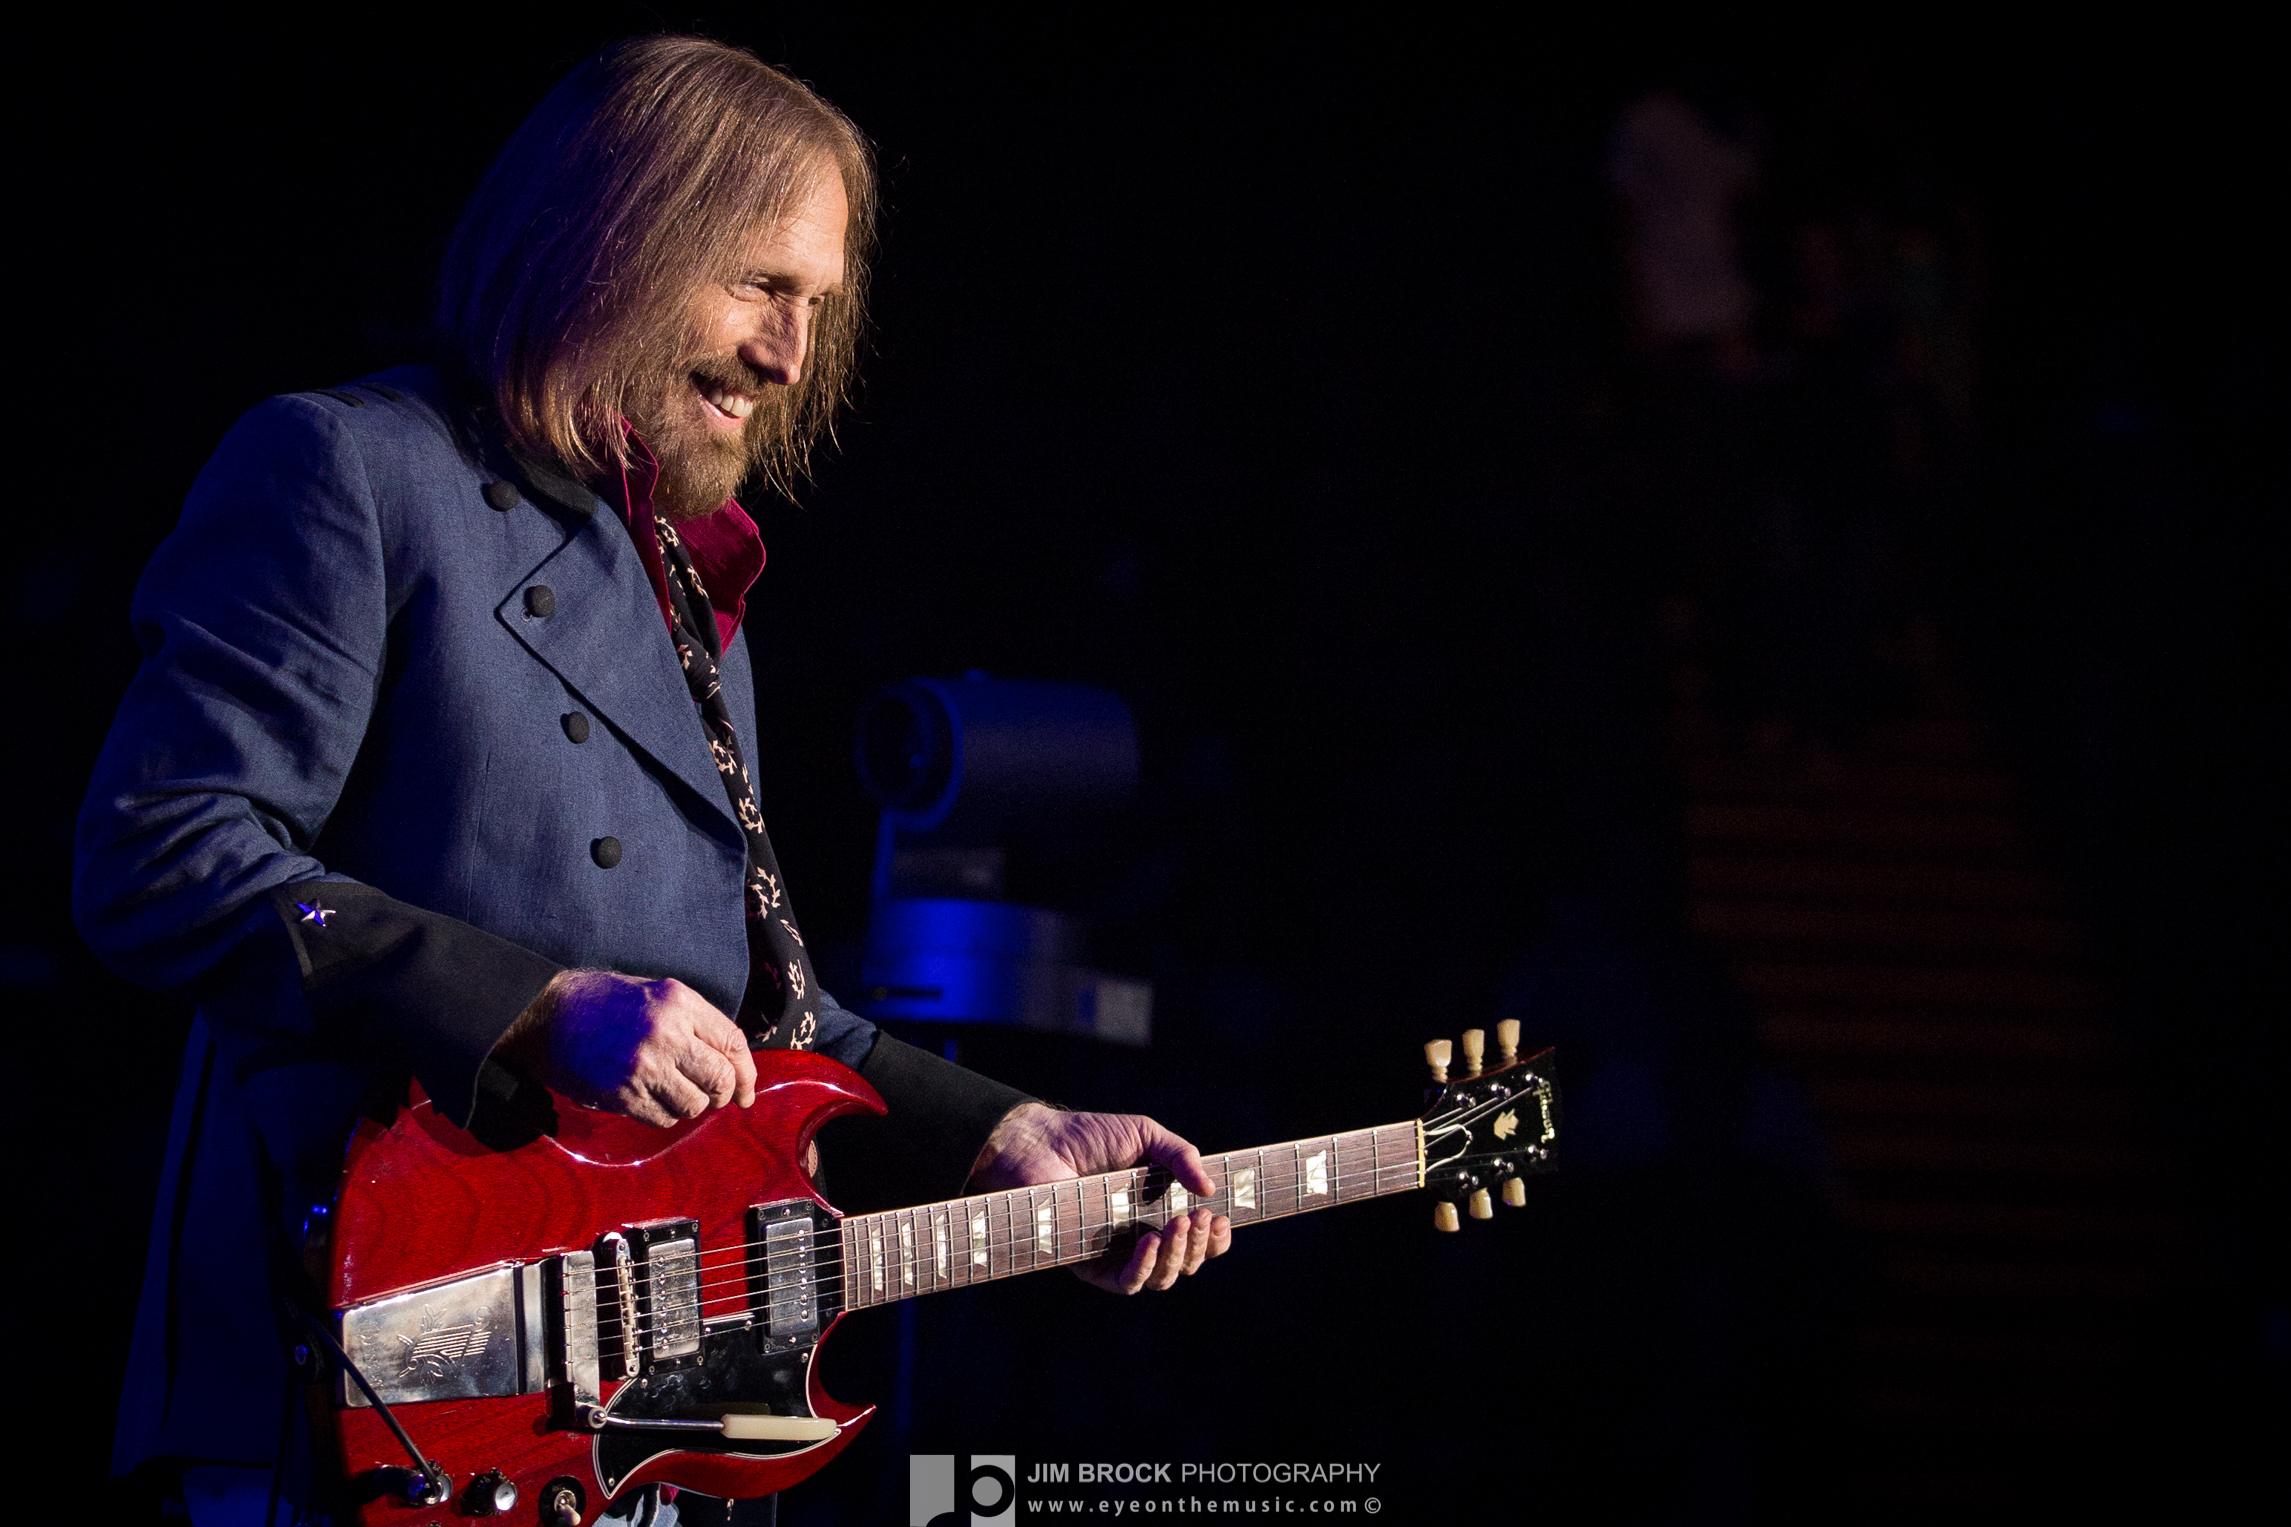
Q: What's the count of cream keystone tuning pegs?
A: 6